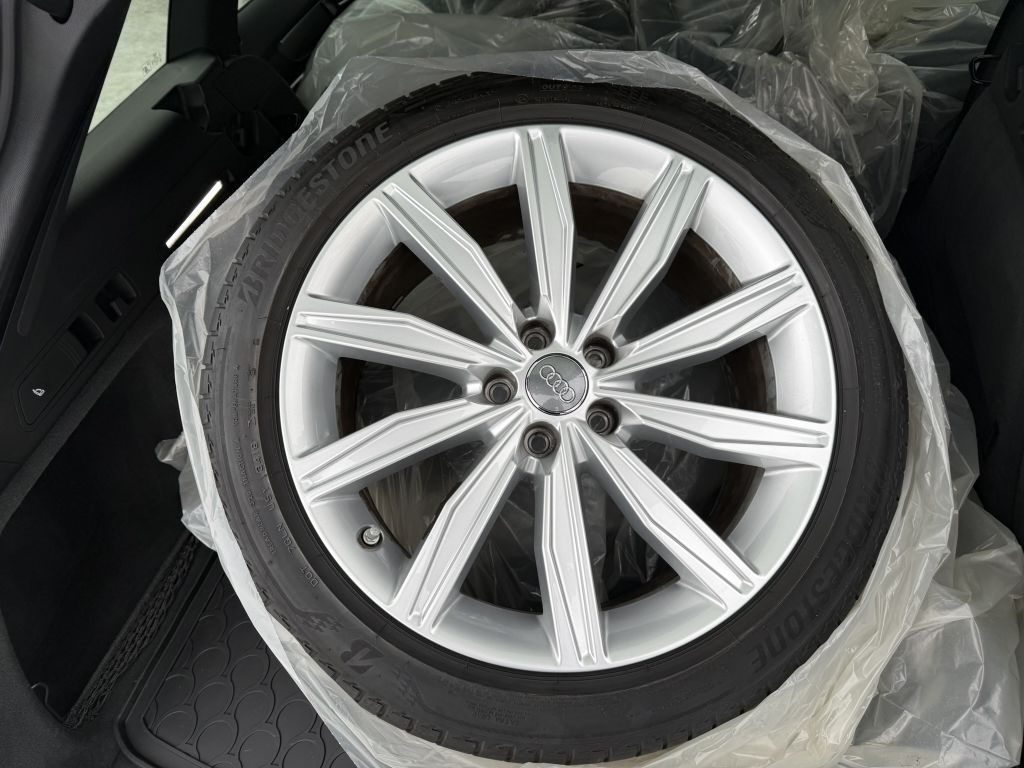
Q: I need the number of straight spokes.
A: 10